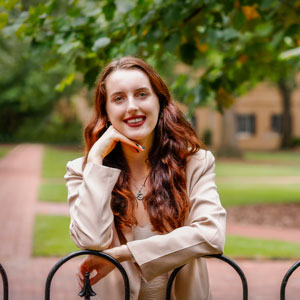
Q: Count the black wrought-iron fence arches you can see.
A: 4